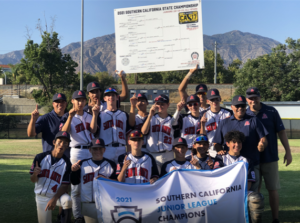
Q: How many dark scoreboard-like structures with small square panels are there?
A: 1